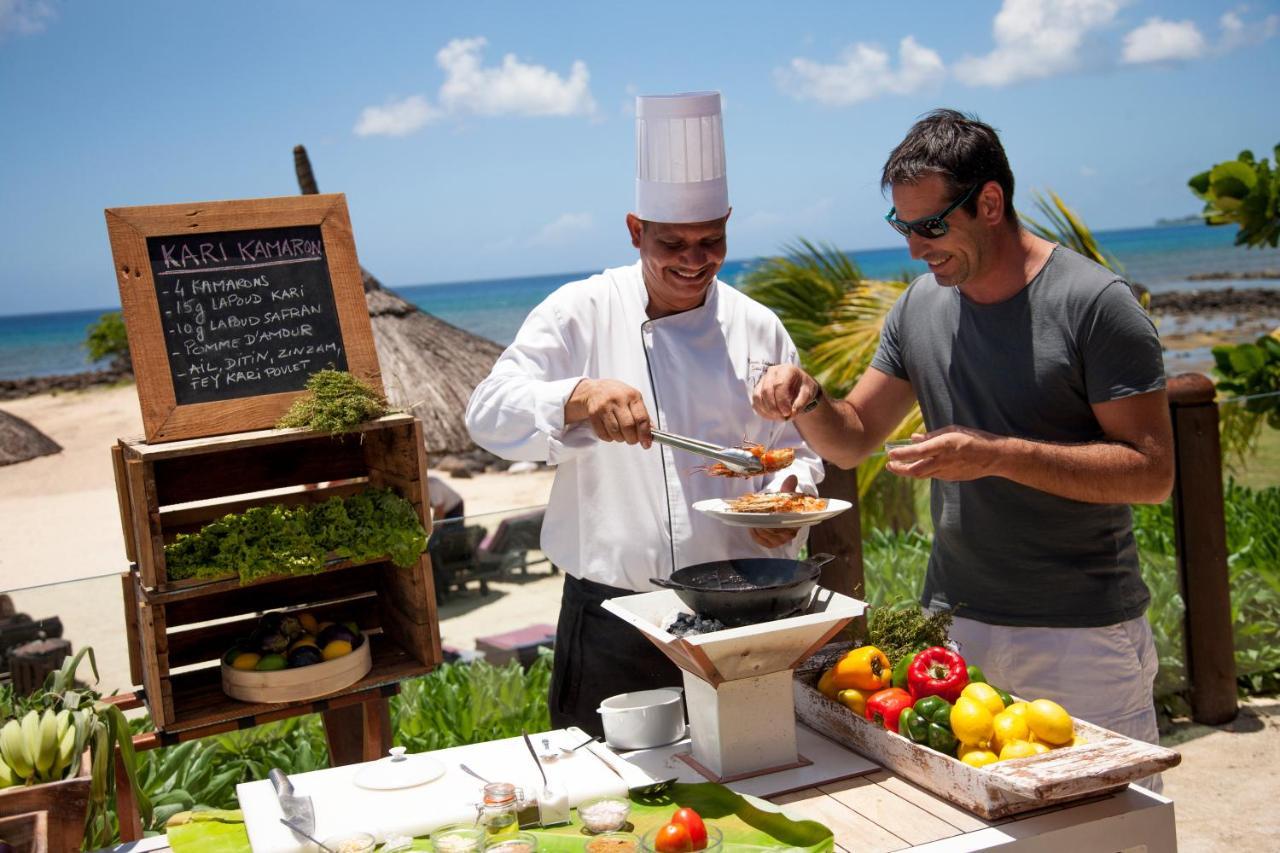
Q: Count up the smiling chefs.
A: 1